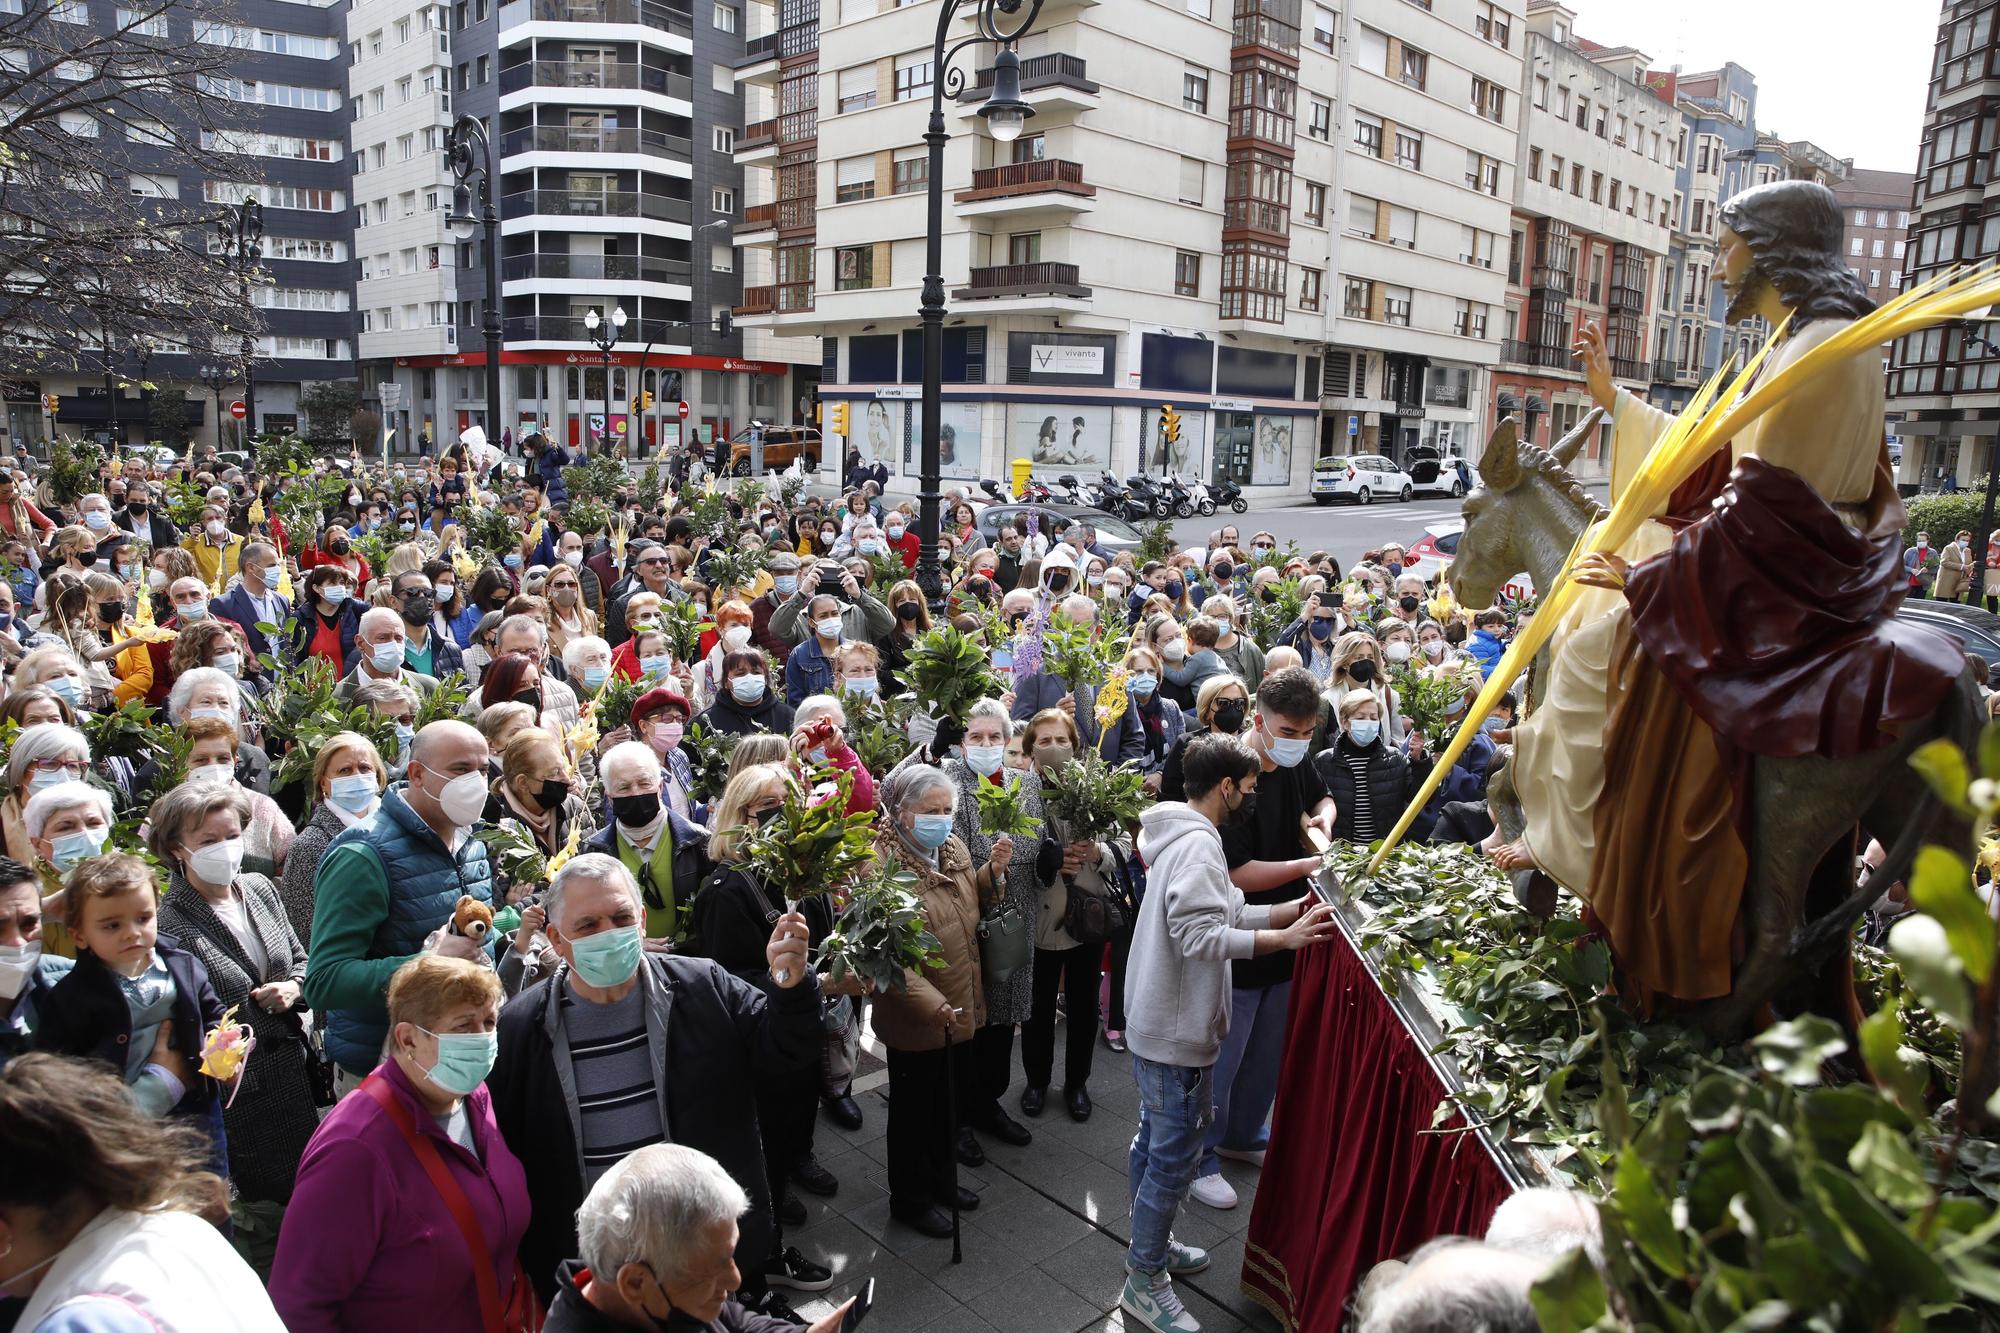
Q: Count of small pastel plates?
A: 0